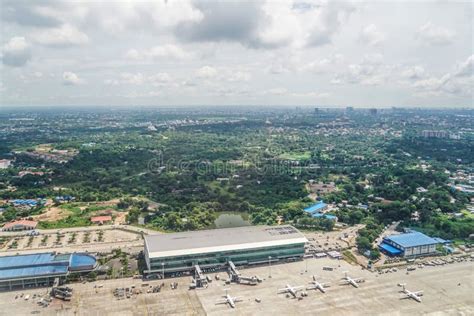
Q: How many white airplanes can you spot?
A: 5